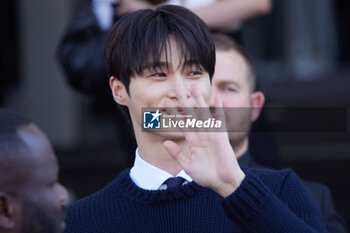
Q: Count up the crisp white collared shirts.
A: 1